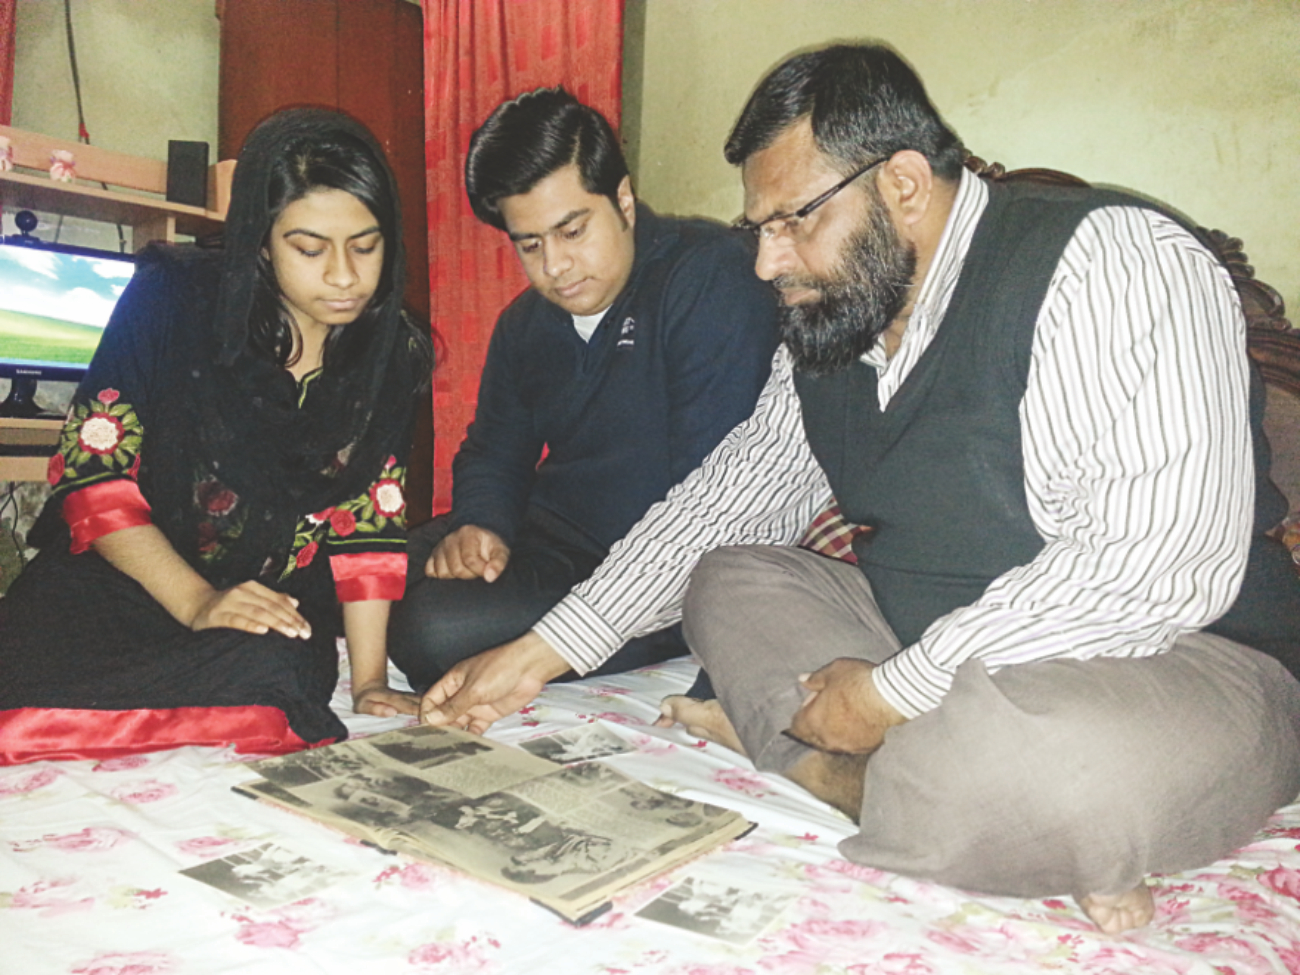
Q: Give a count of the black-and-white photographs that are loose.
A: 3